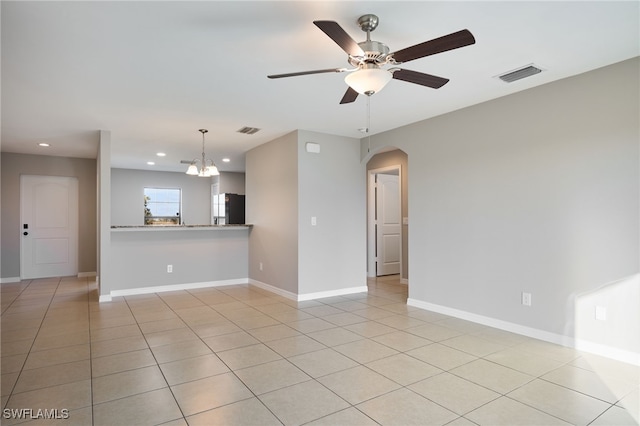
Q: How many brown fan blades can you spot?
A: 5